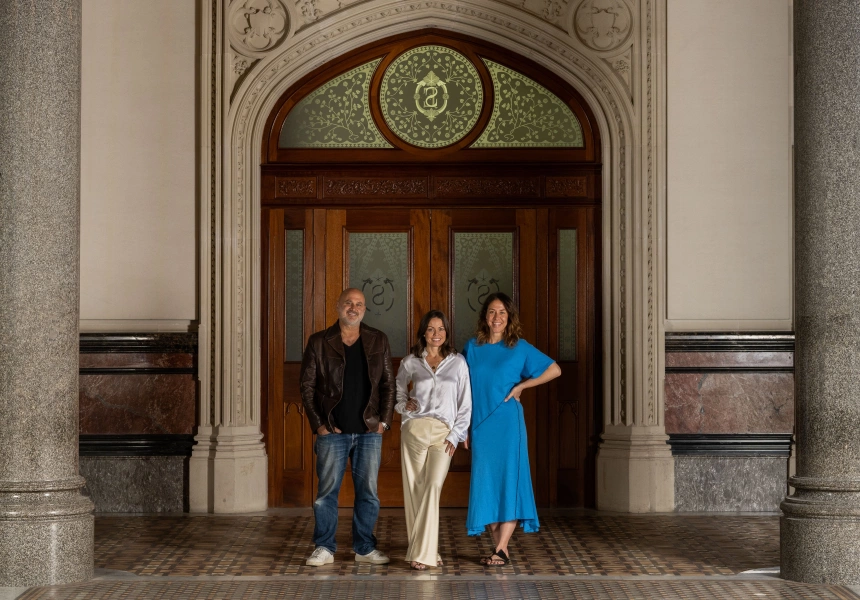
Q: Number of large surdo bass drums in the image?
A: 0